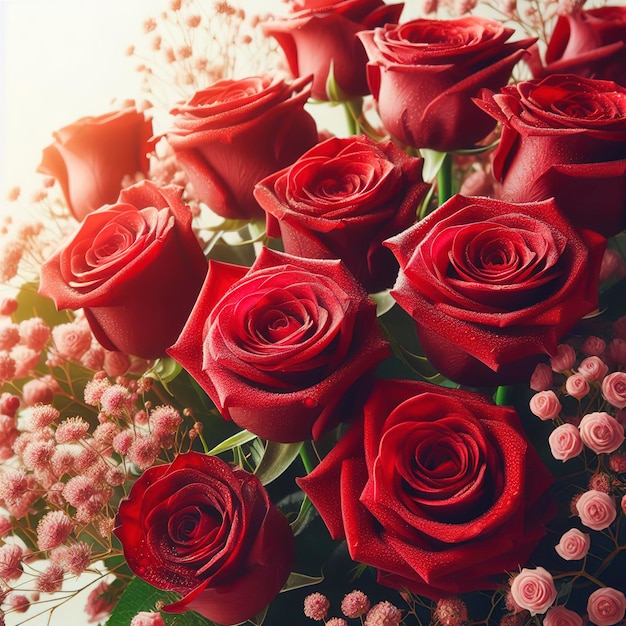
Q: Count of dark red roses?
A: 12